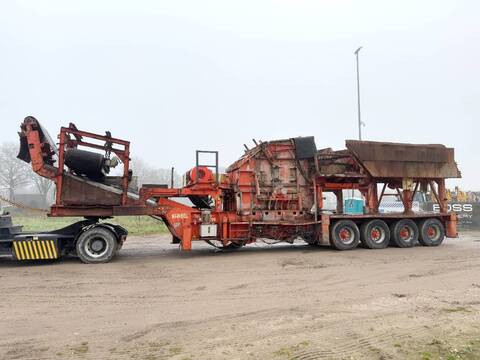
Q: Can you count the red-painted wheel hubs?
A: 4